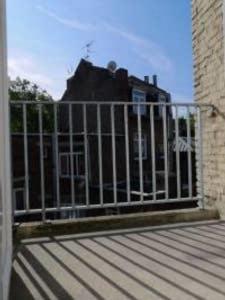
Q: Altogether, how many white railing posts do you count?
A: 14